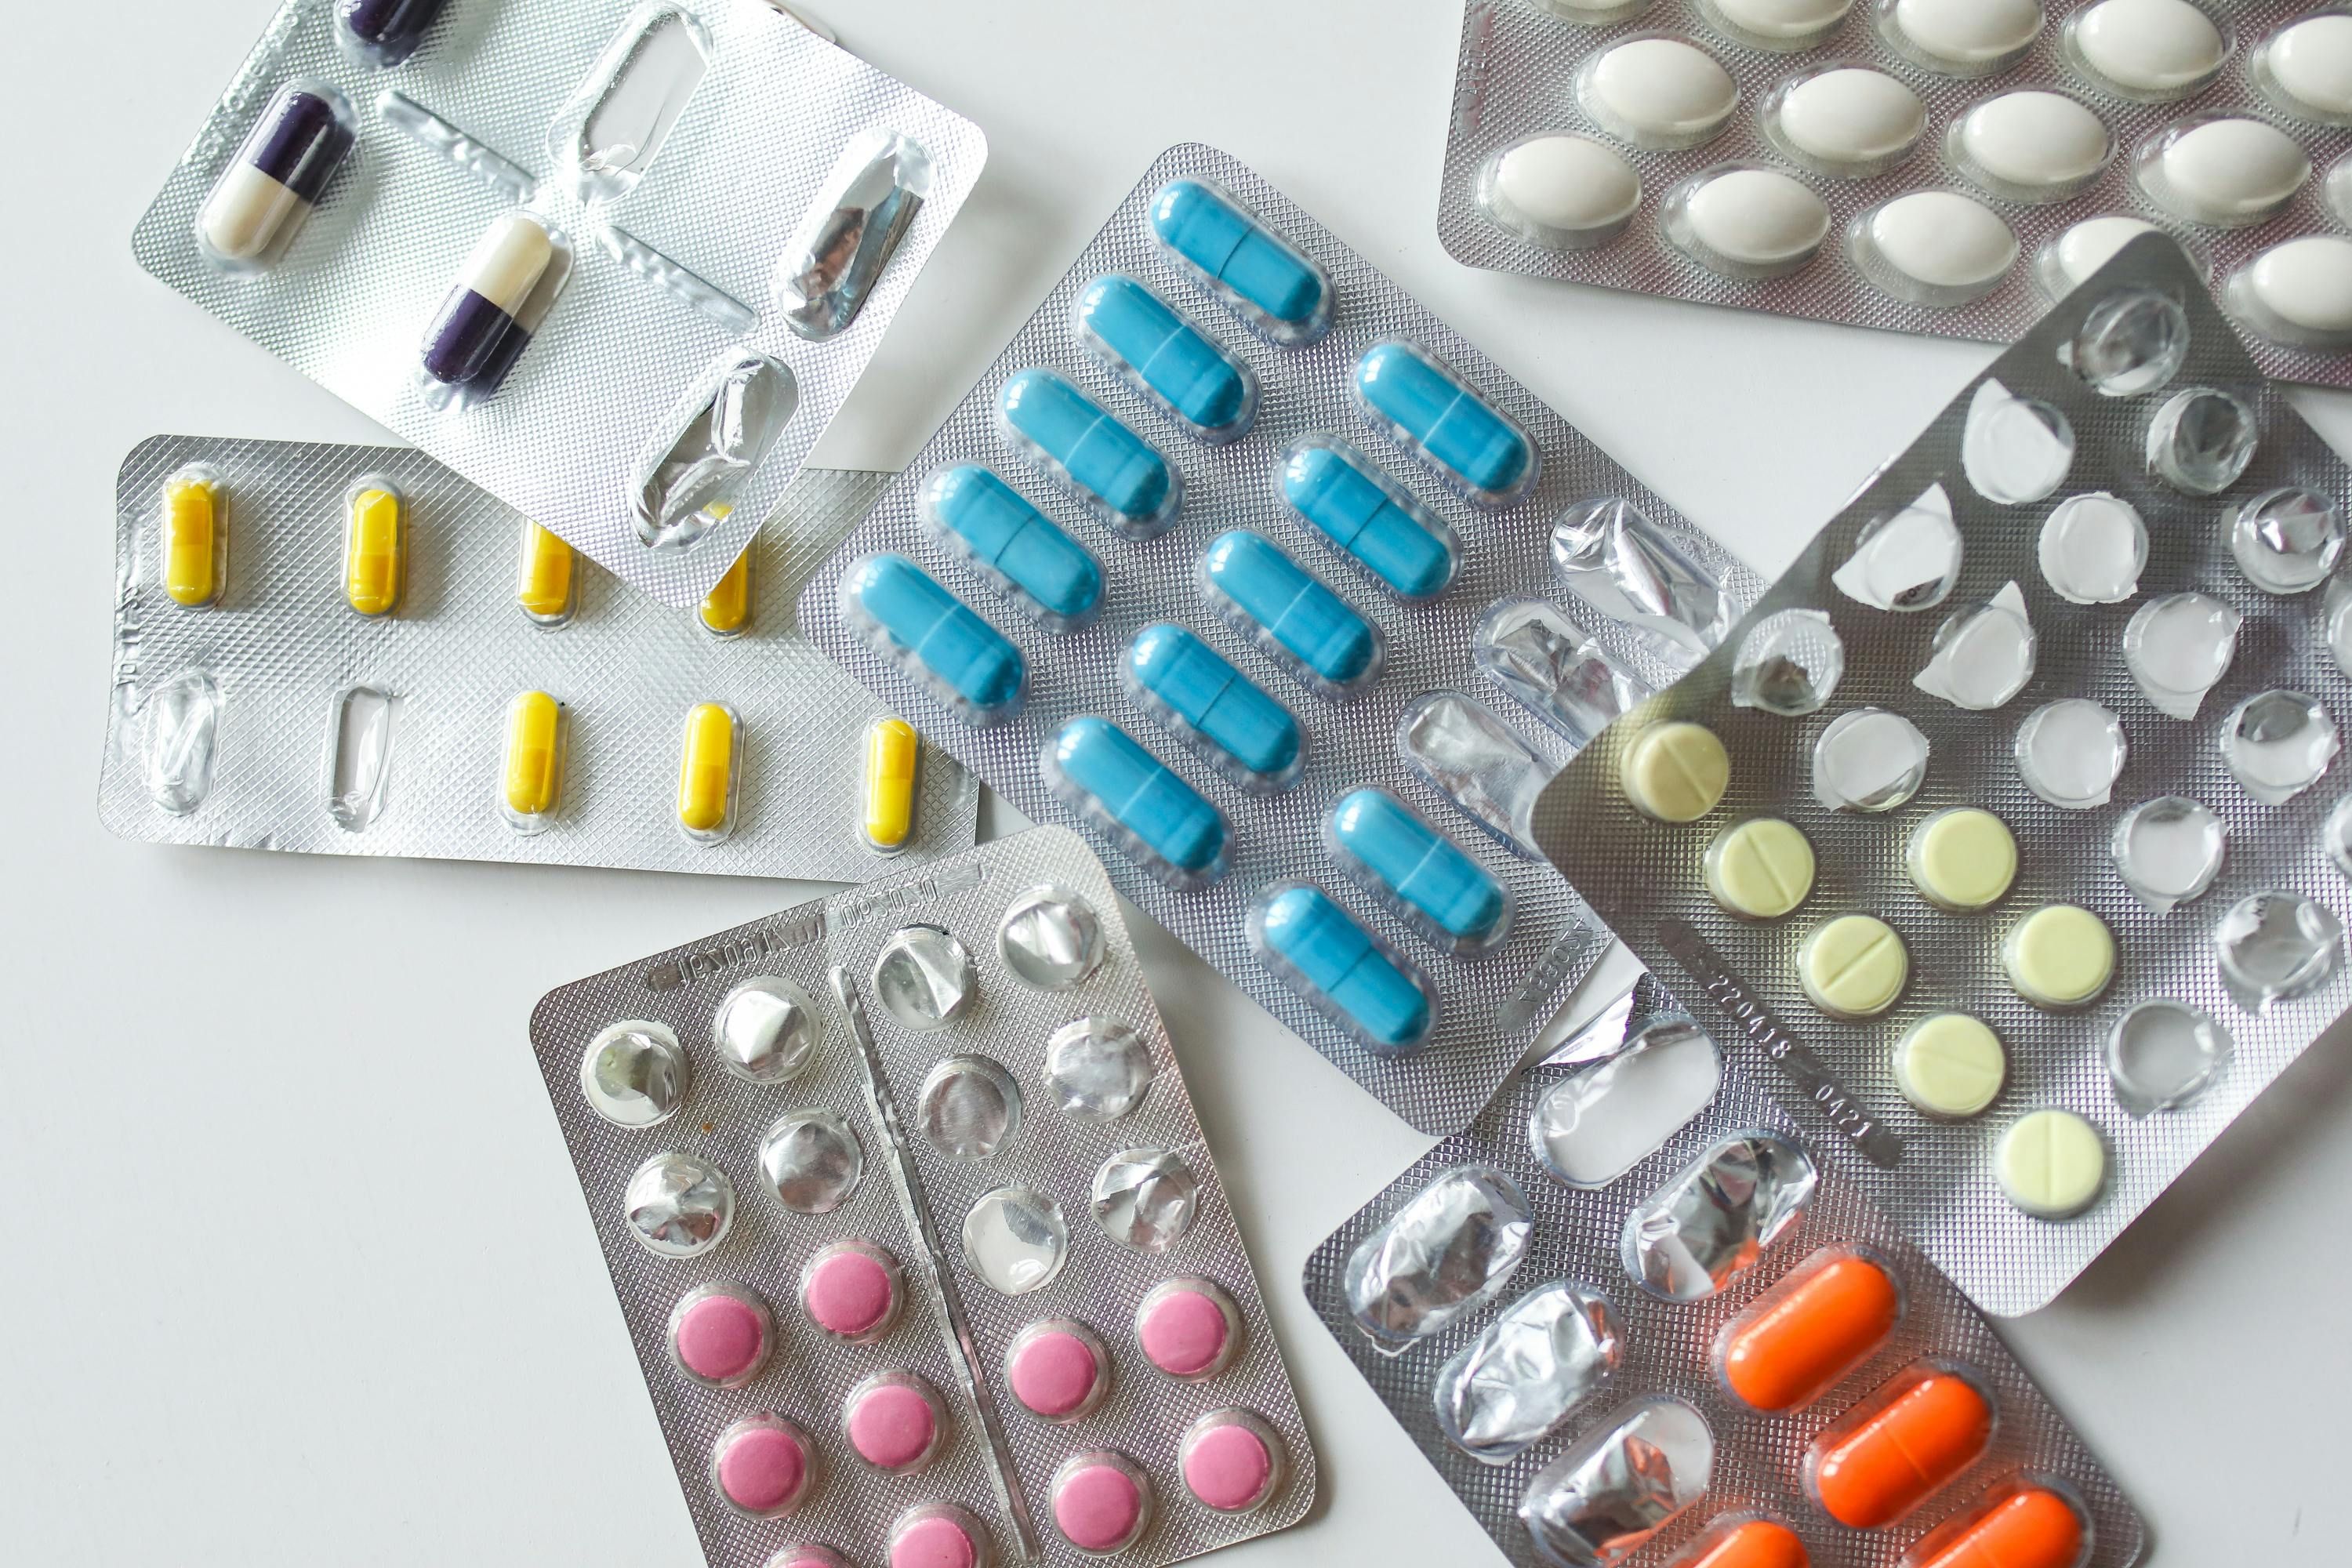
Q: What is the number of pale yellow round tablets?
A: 7